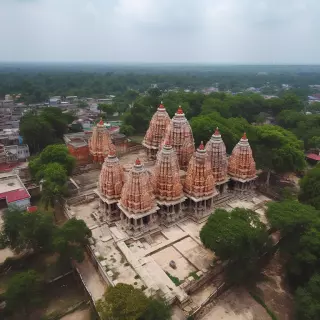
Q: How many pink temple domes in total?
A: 9